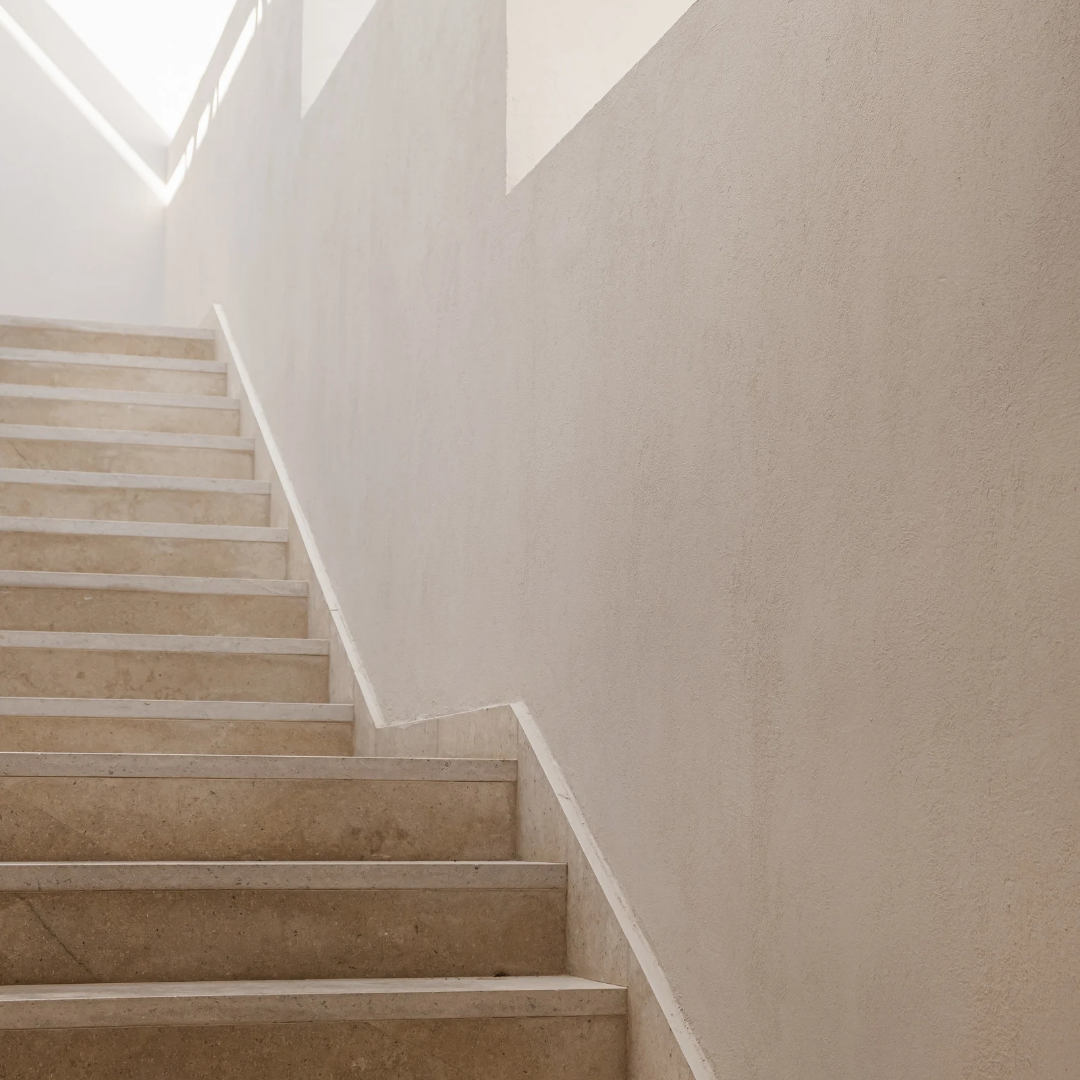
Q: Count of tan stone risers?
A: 12